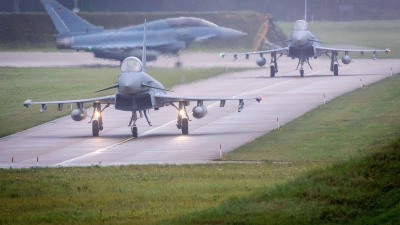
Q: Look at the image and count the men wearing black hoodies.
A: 0